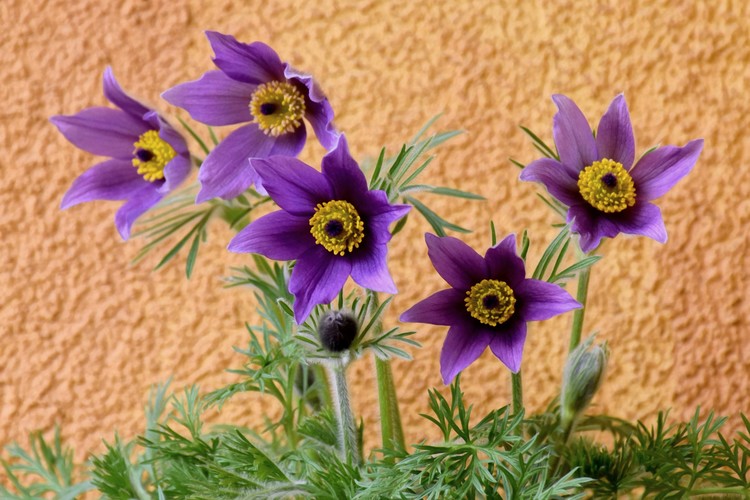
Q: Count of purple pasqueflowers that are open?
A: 5